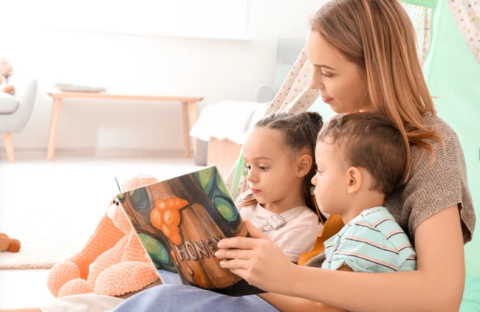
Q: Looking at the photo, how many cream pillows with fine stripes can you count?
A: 0